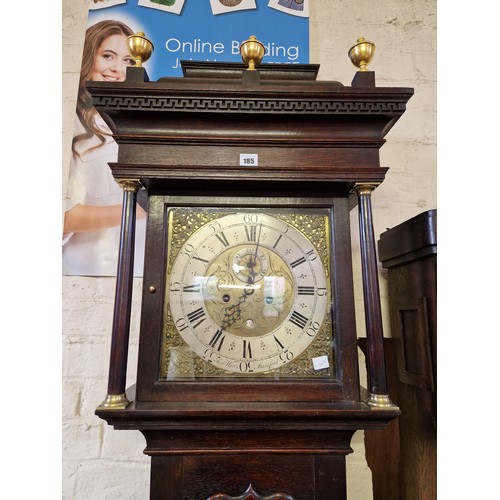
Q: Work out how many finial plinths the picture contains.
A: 3